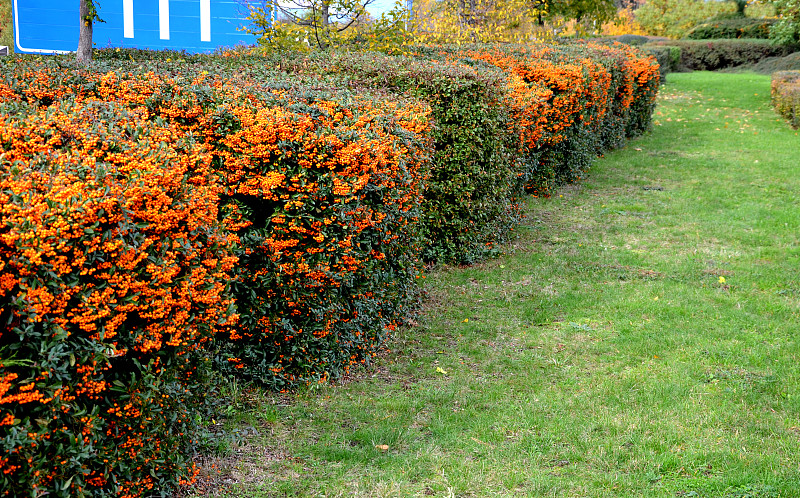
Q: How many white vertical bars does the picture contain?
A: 3